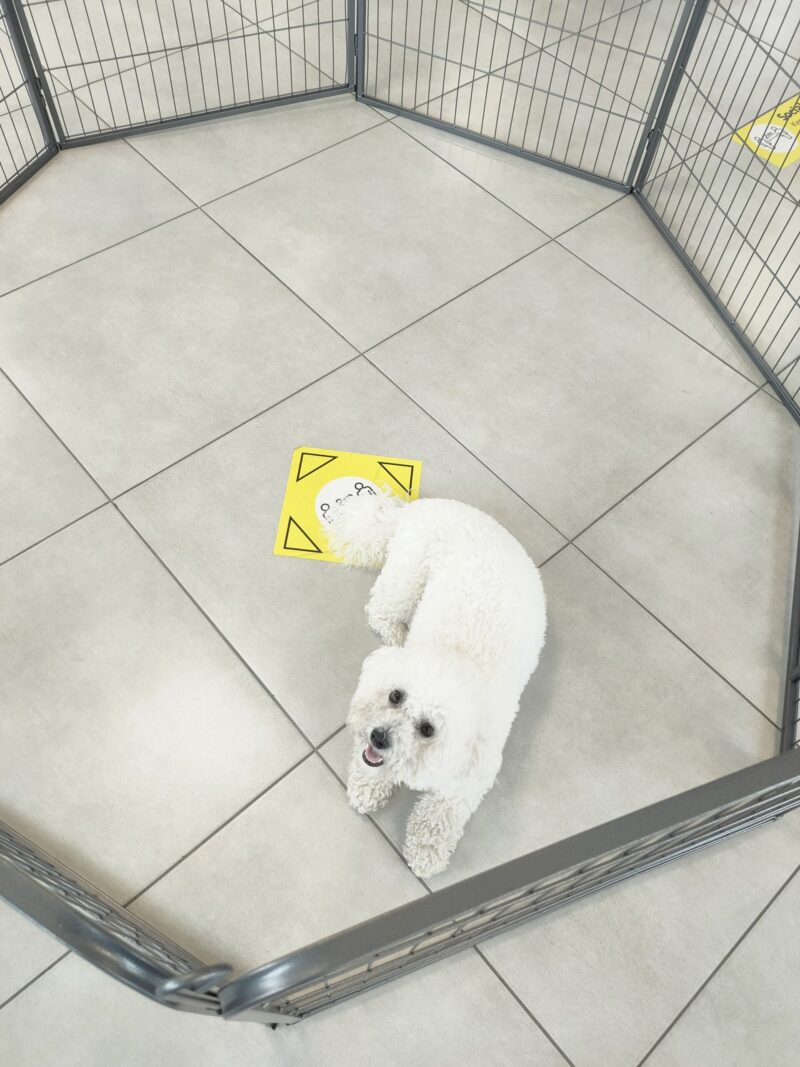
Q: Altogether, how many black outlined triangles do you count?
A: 3